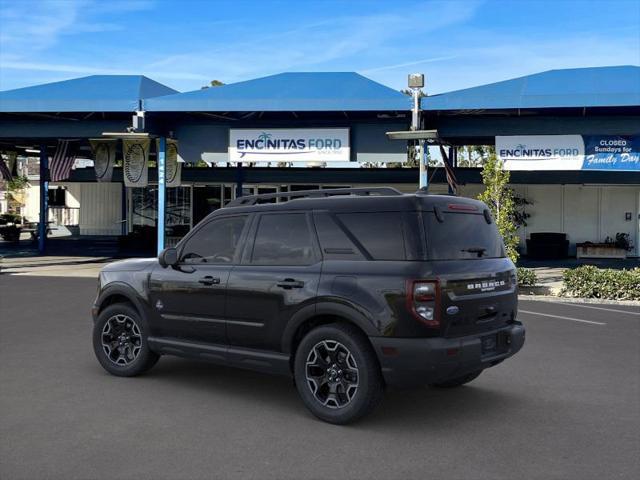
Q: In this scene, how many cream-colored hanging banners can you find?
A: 3